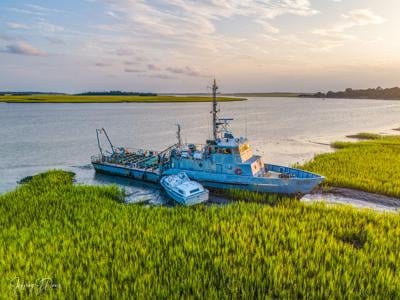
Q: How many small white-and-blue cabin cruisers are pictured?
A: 1